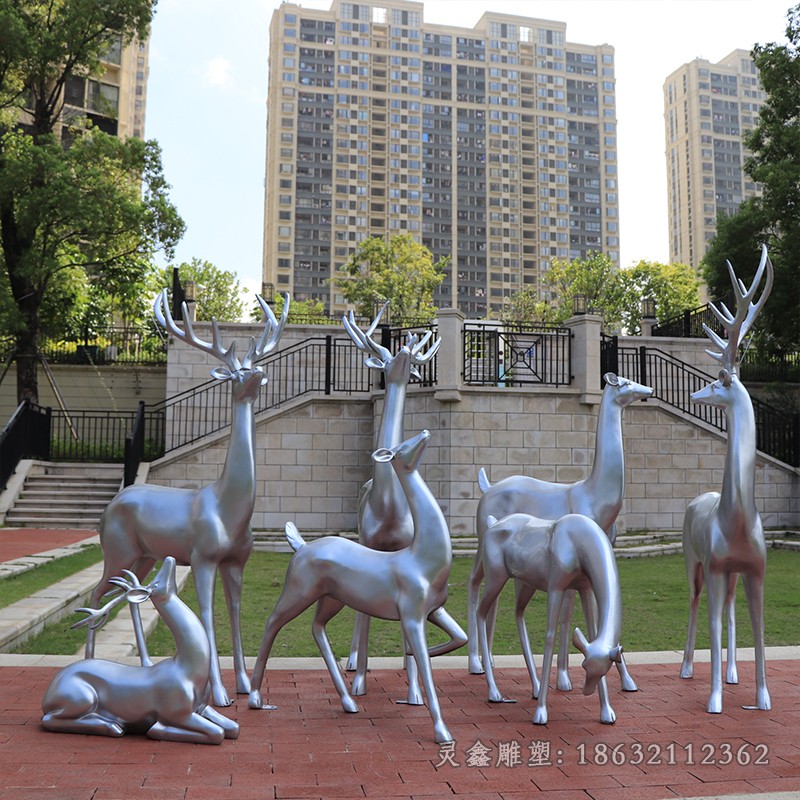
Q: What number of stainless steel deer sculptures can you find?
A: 7